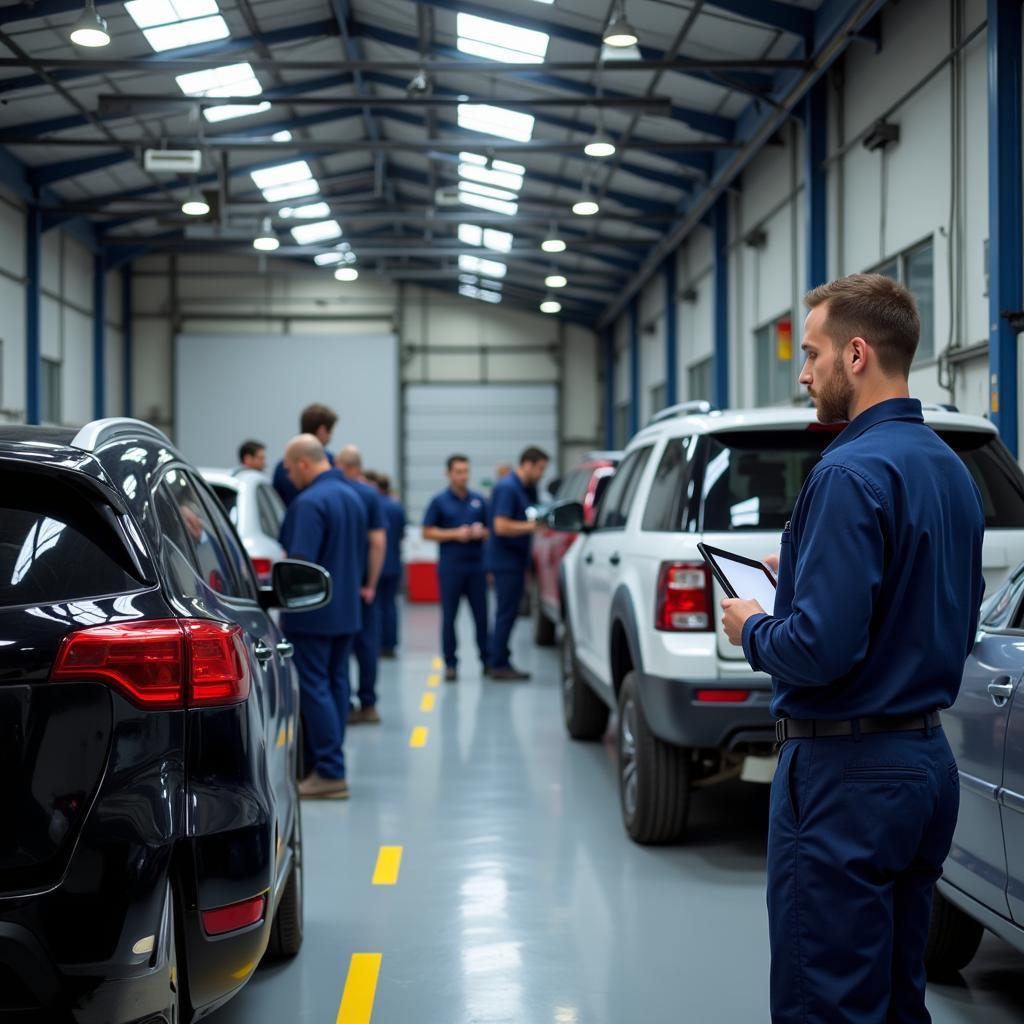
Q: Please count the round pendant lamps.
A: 10